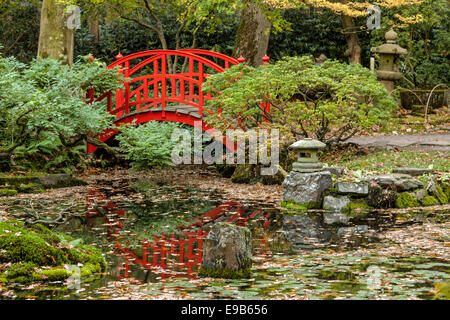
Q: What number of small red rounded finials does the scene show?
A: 4